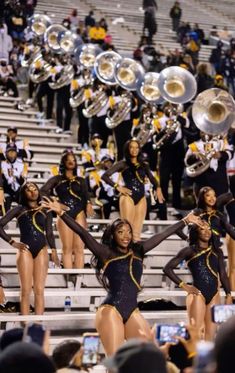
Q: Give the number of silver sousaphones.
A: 9